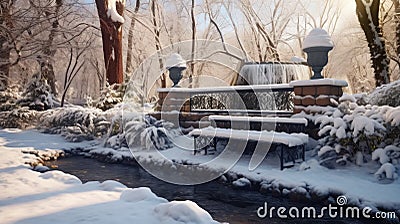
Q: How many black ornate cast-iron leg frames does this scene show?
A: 2